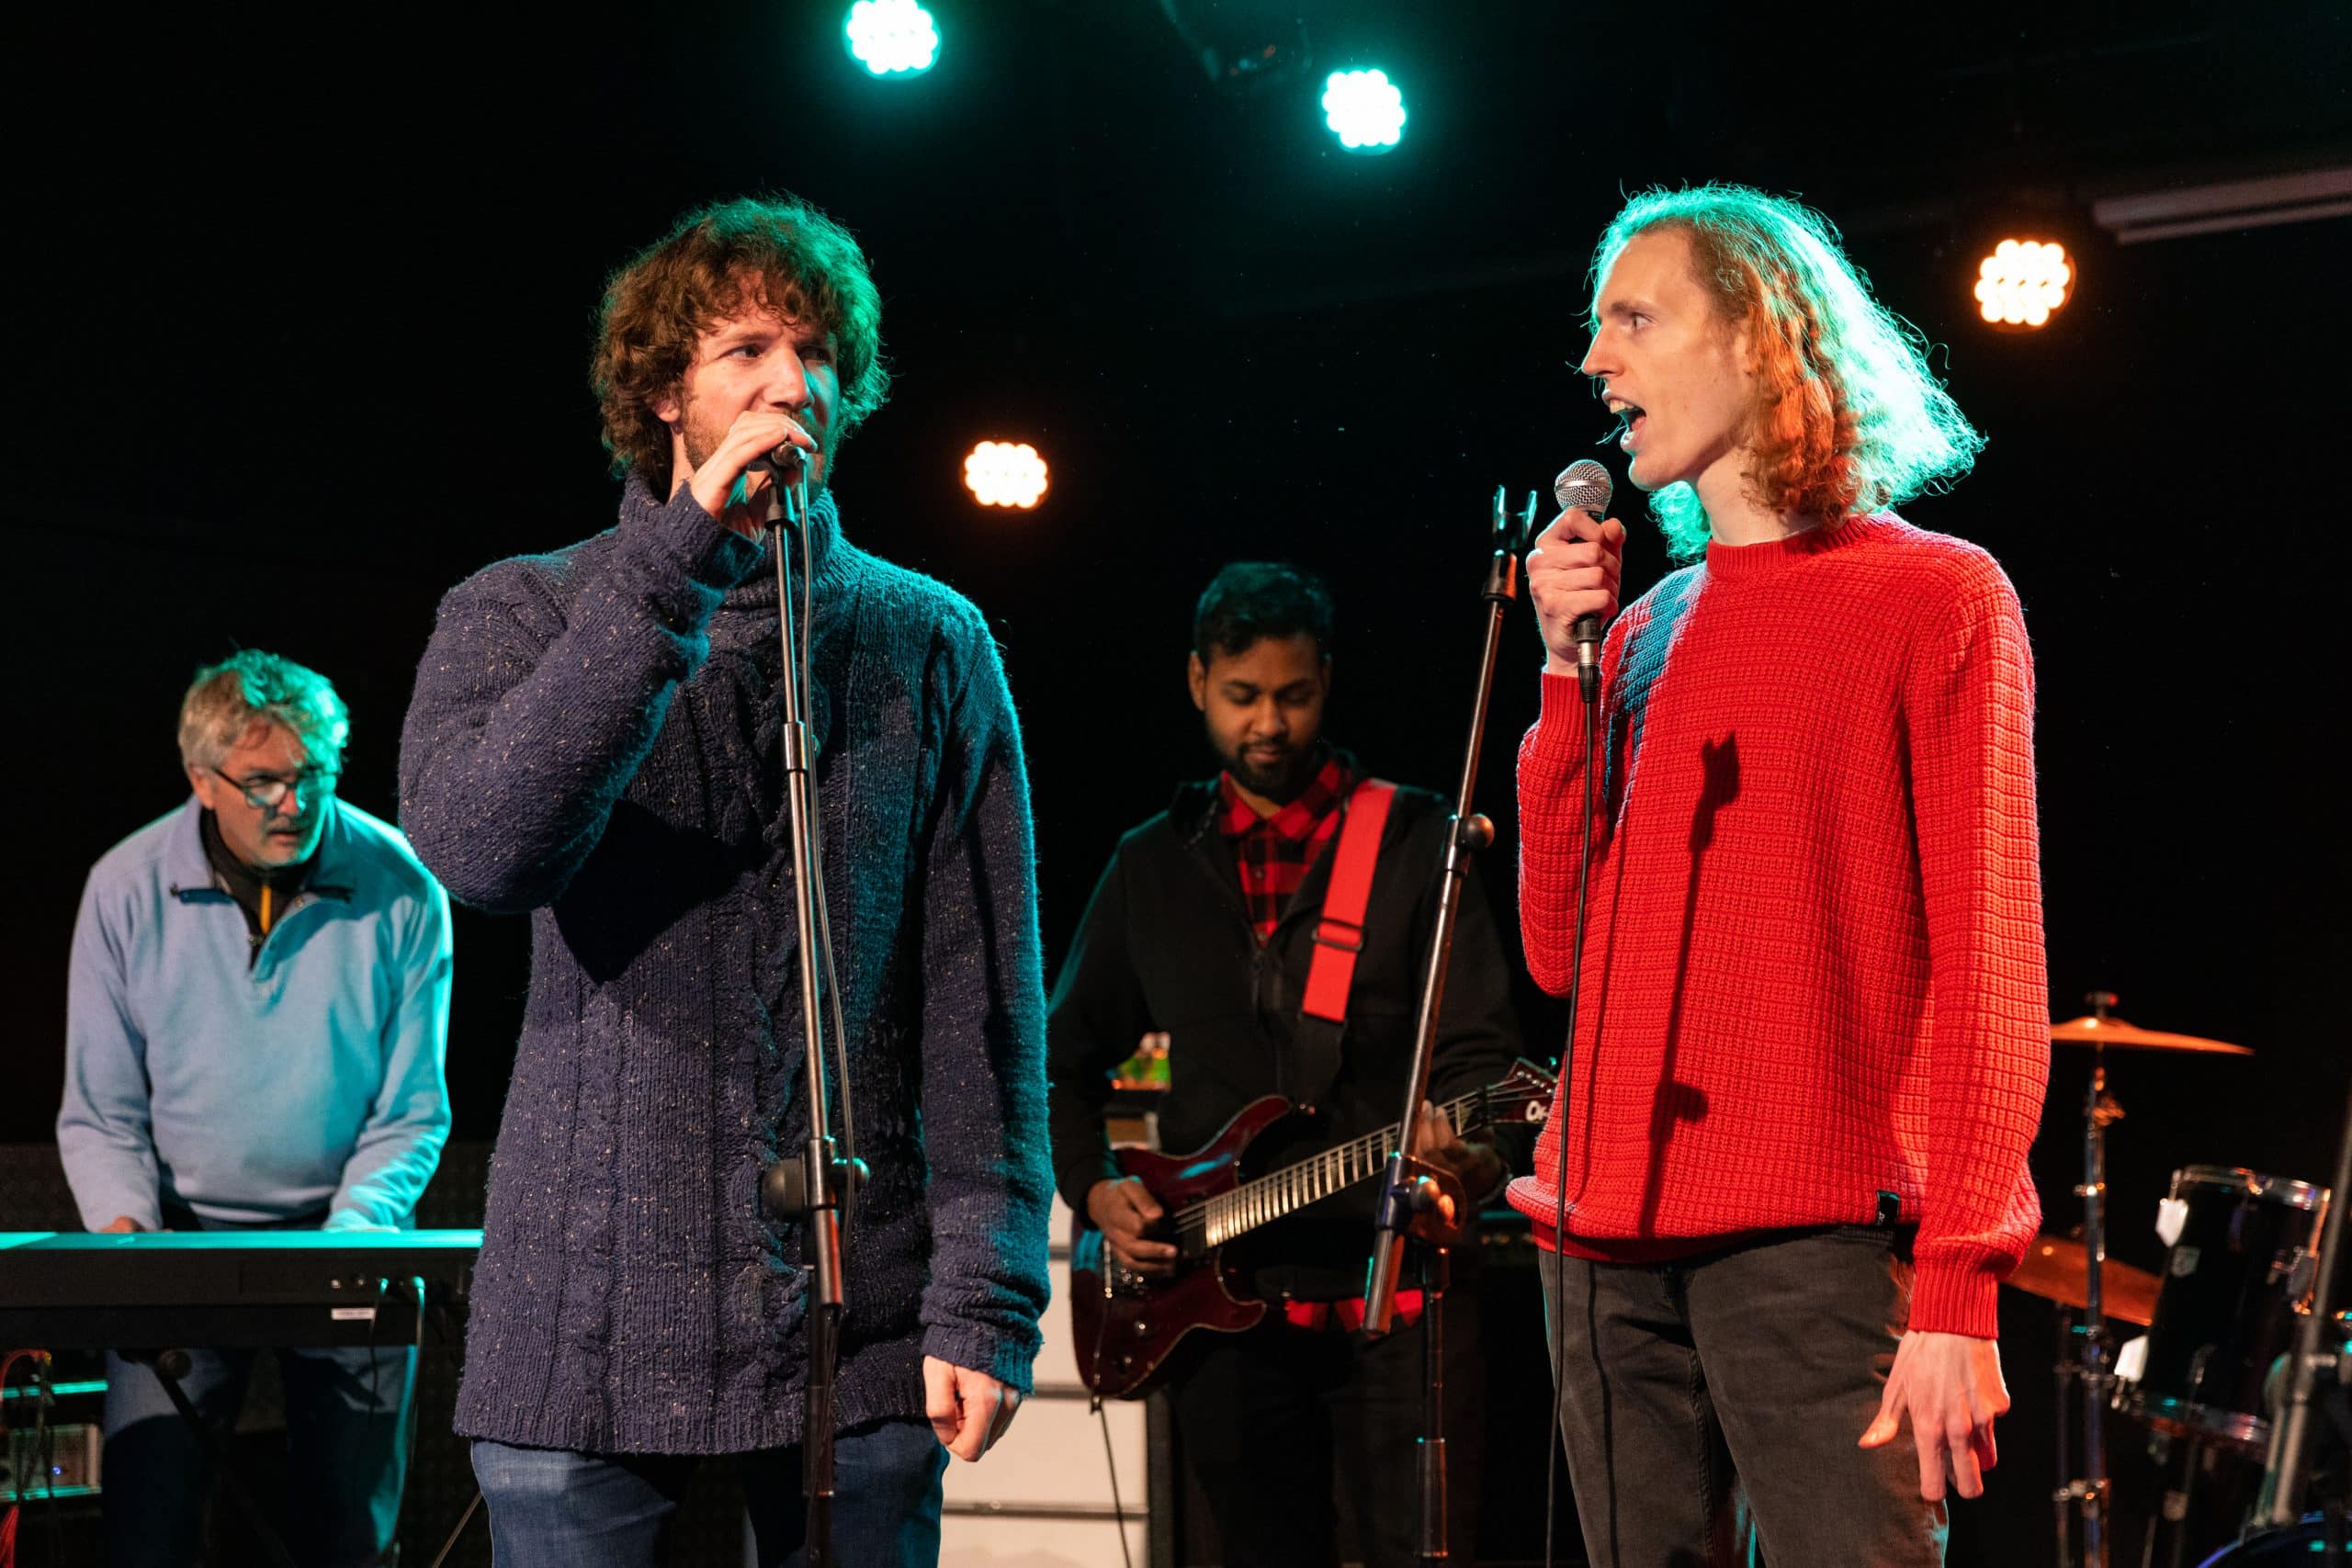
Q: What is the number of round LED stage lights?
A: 4